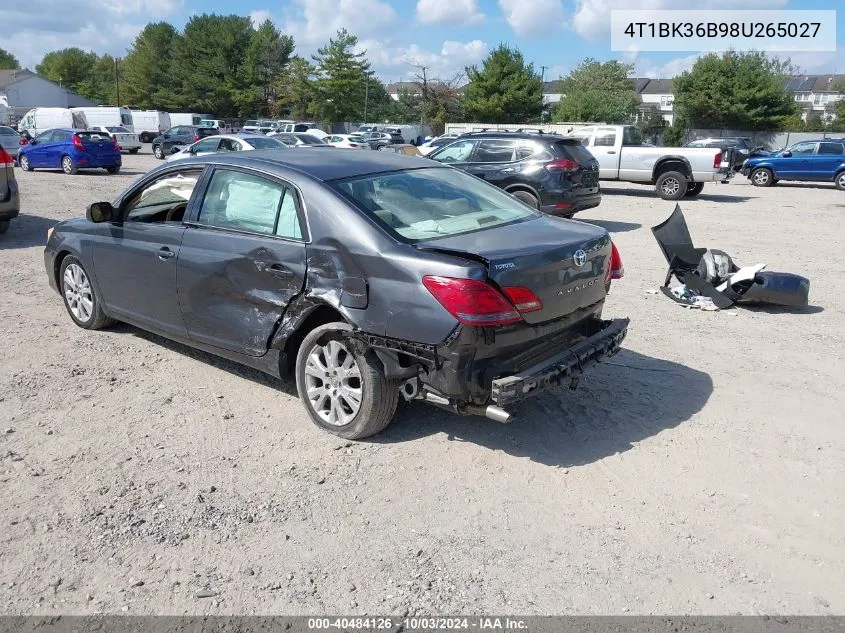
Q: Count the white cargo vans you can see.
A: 4